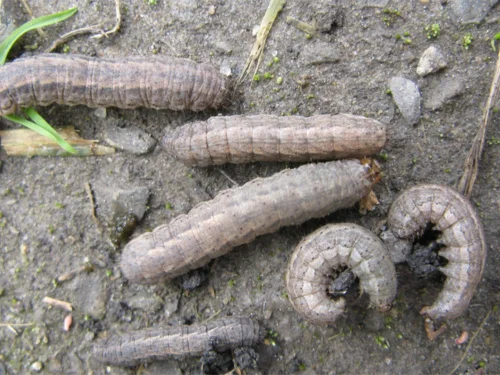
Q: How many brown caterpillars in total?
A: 6